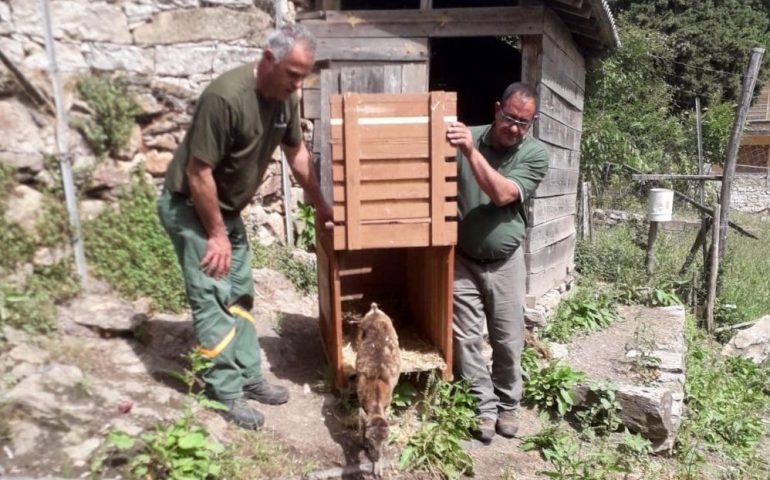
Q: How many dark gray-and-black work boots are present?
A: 2